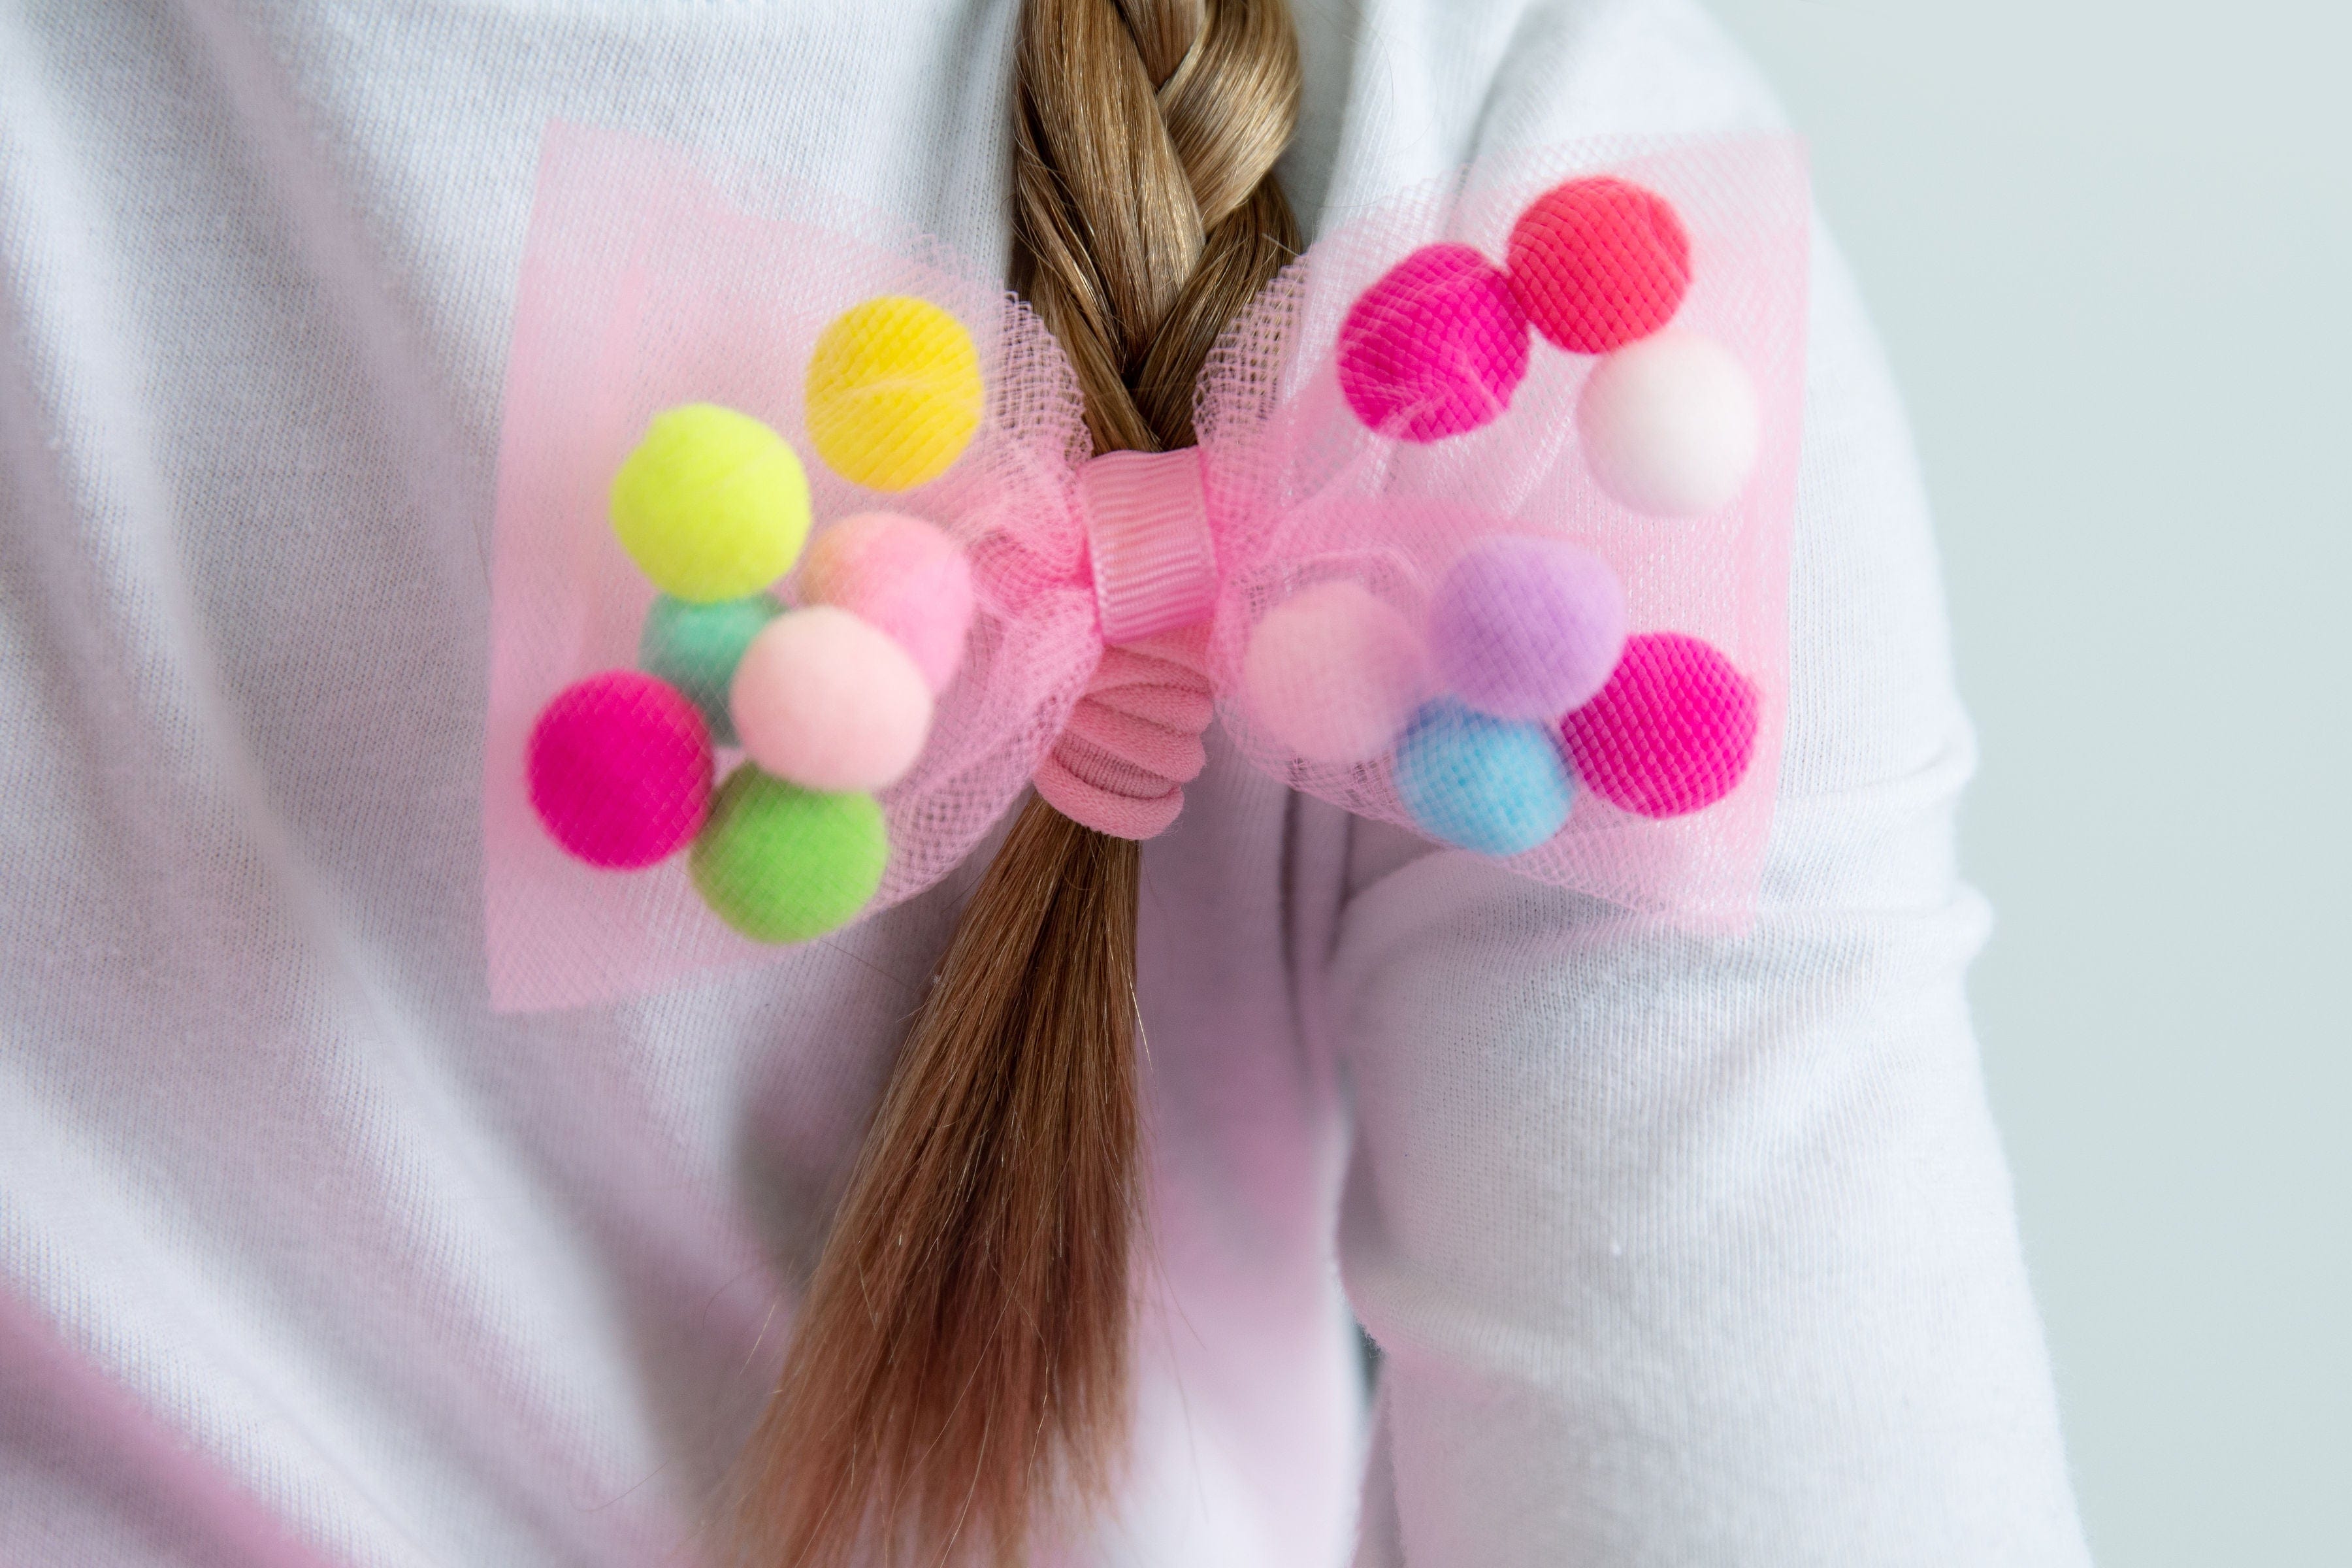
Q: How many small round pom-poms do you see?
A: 14